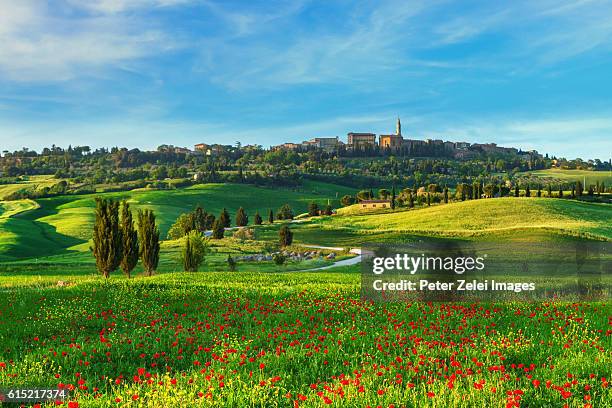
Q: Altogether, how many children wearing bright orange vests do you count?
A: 0